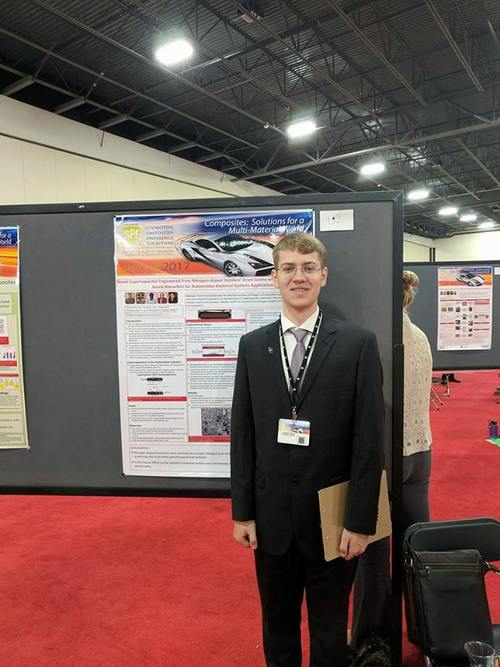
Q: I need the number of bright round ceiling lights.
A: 7